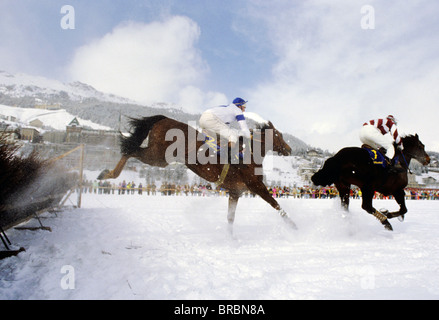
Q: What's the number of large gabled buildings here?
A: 1